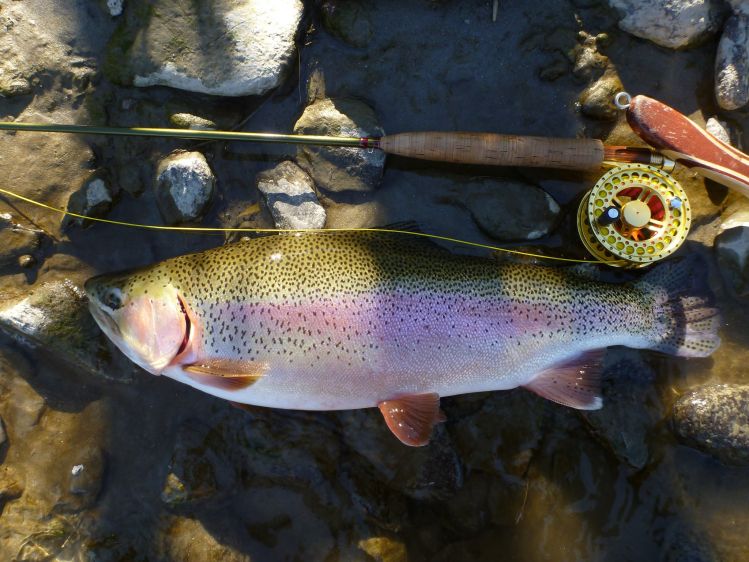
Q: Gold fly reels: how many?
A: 1